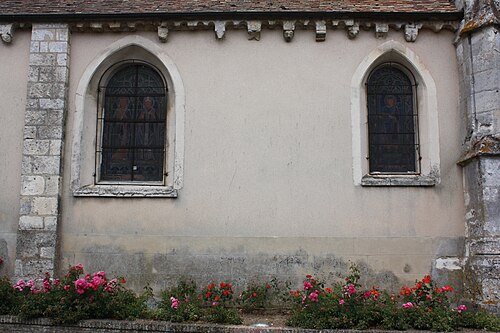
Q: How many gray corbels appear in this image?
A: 9